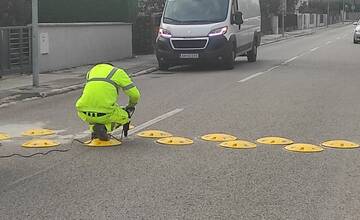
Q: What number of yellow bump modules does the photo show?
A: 11